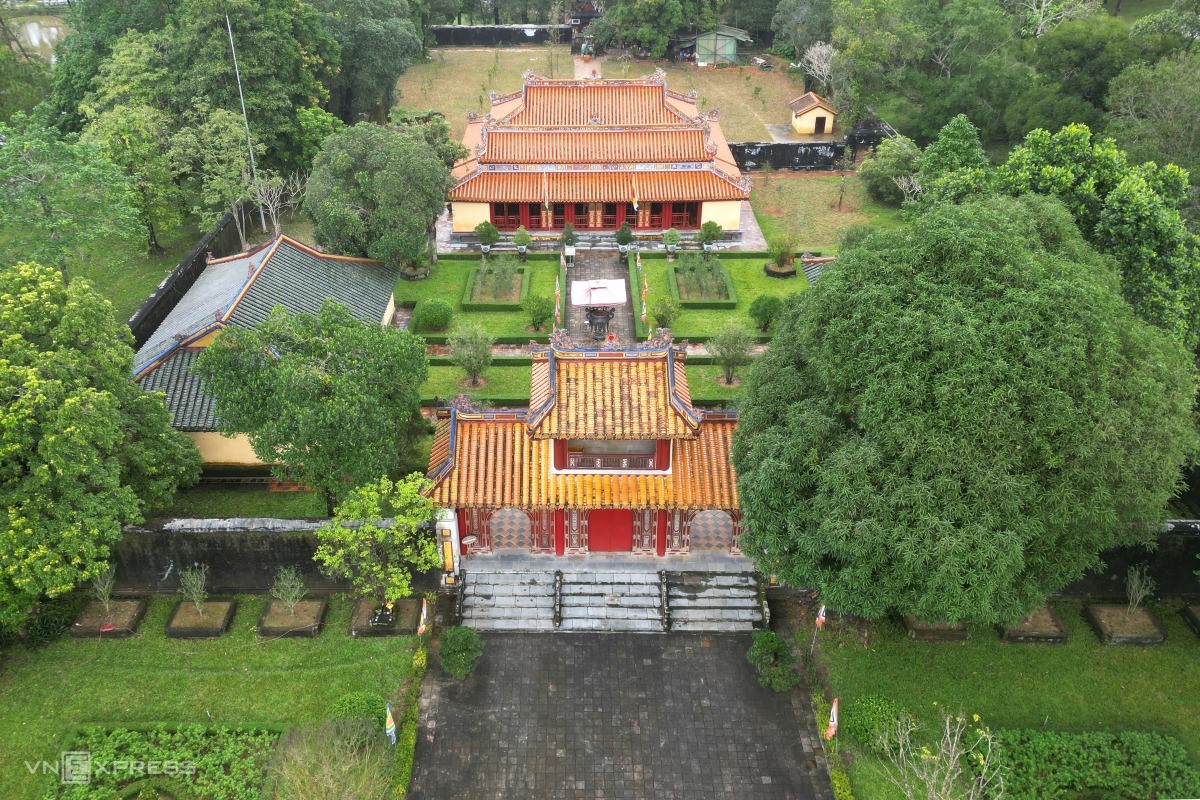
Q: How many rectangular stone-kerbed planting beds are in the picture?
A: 8